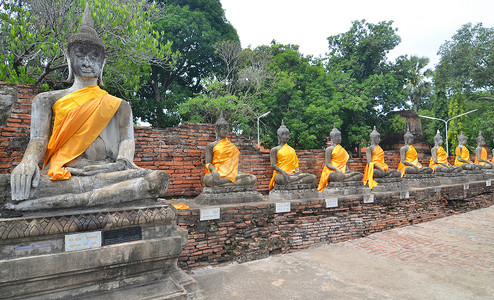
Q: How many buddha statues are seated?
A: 9